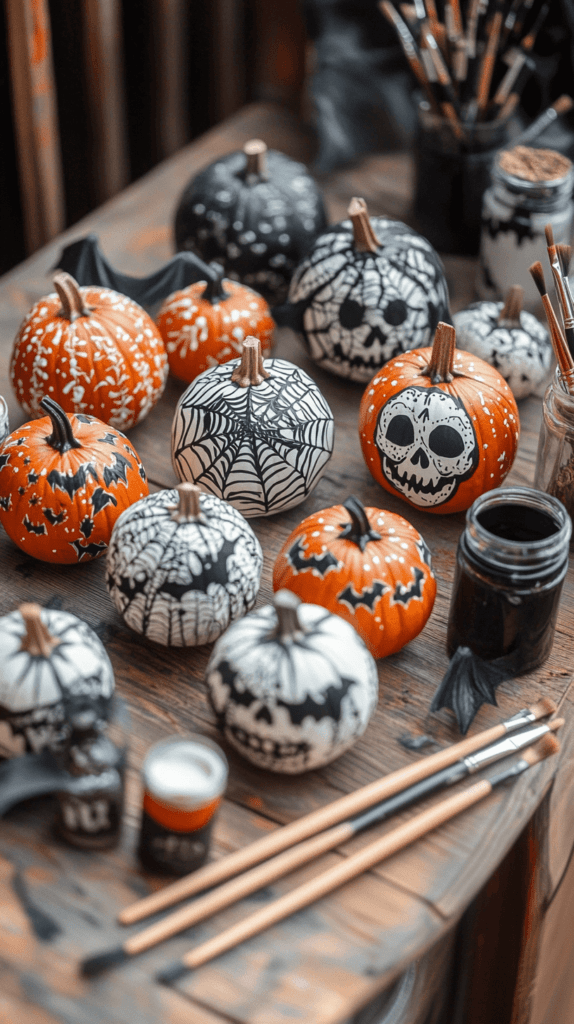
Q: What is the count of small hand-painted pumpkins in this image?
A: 12